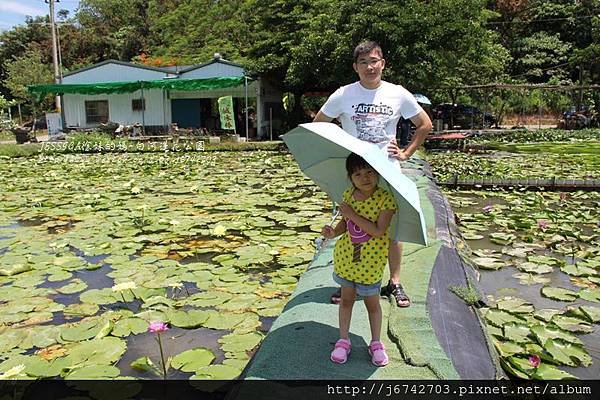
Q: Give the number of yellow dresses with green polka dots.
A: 1